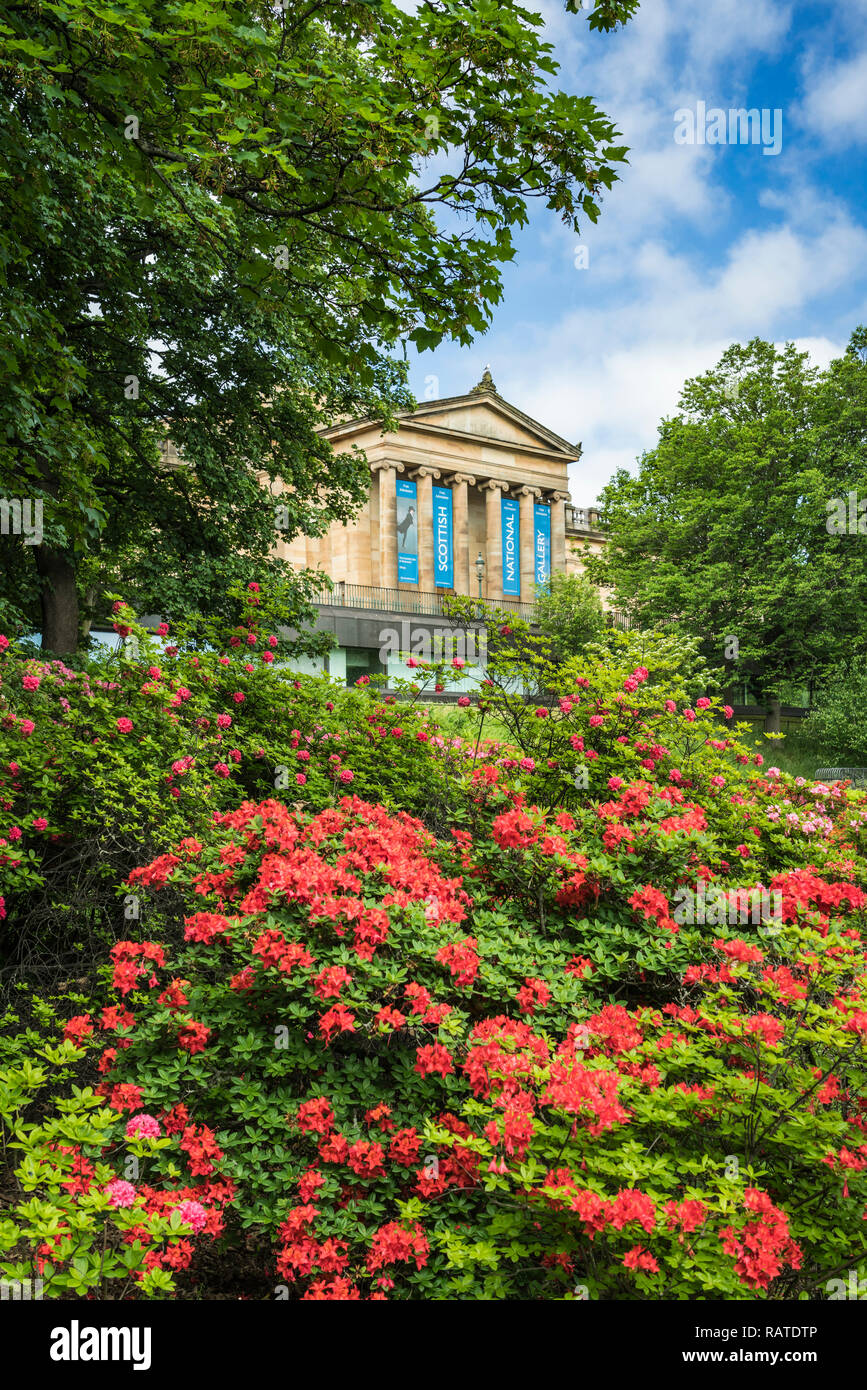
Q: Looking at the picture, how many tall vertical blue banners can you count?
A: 4